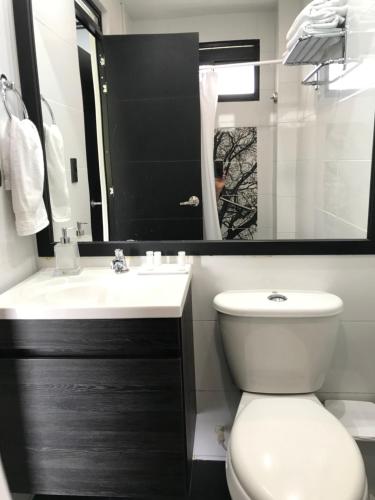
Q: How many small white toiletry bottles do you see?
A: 3